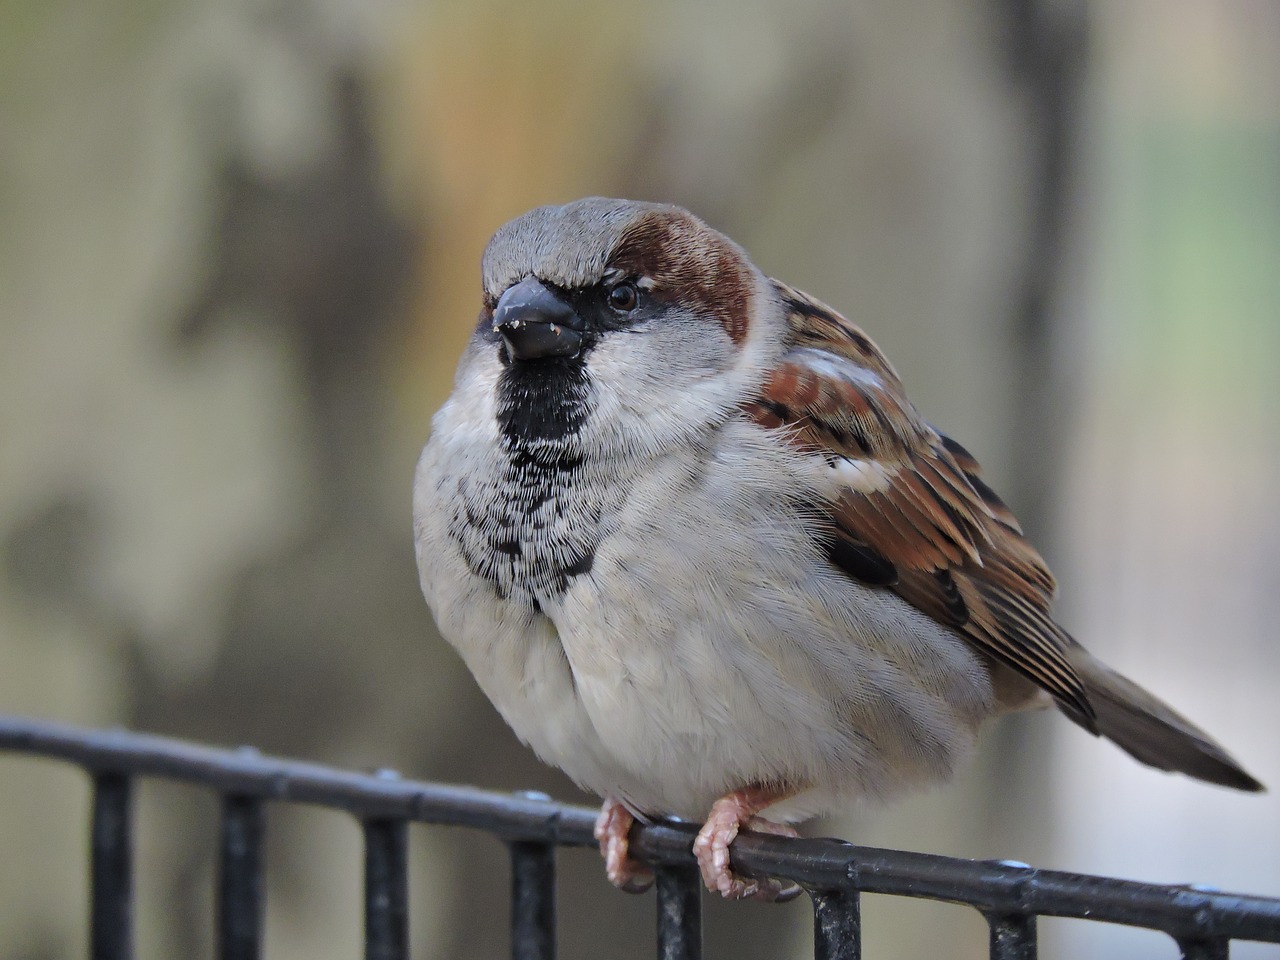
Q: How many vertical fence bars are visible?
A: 8